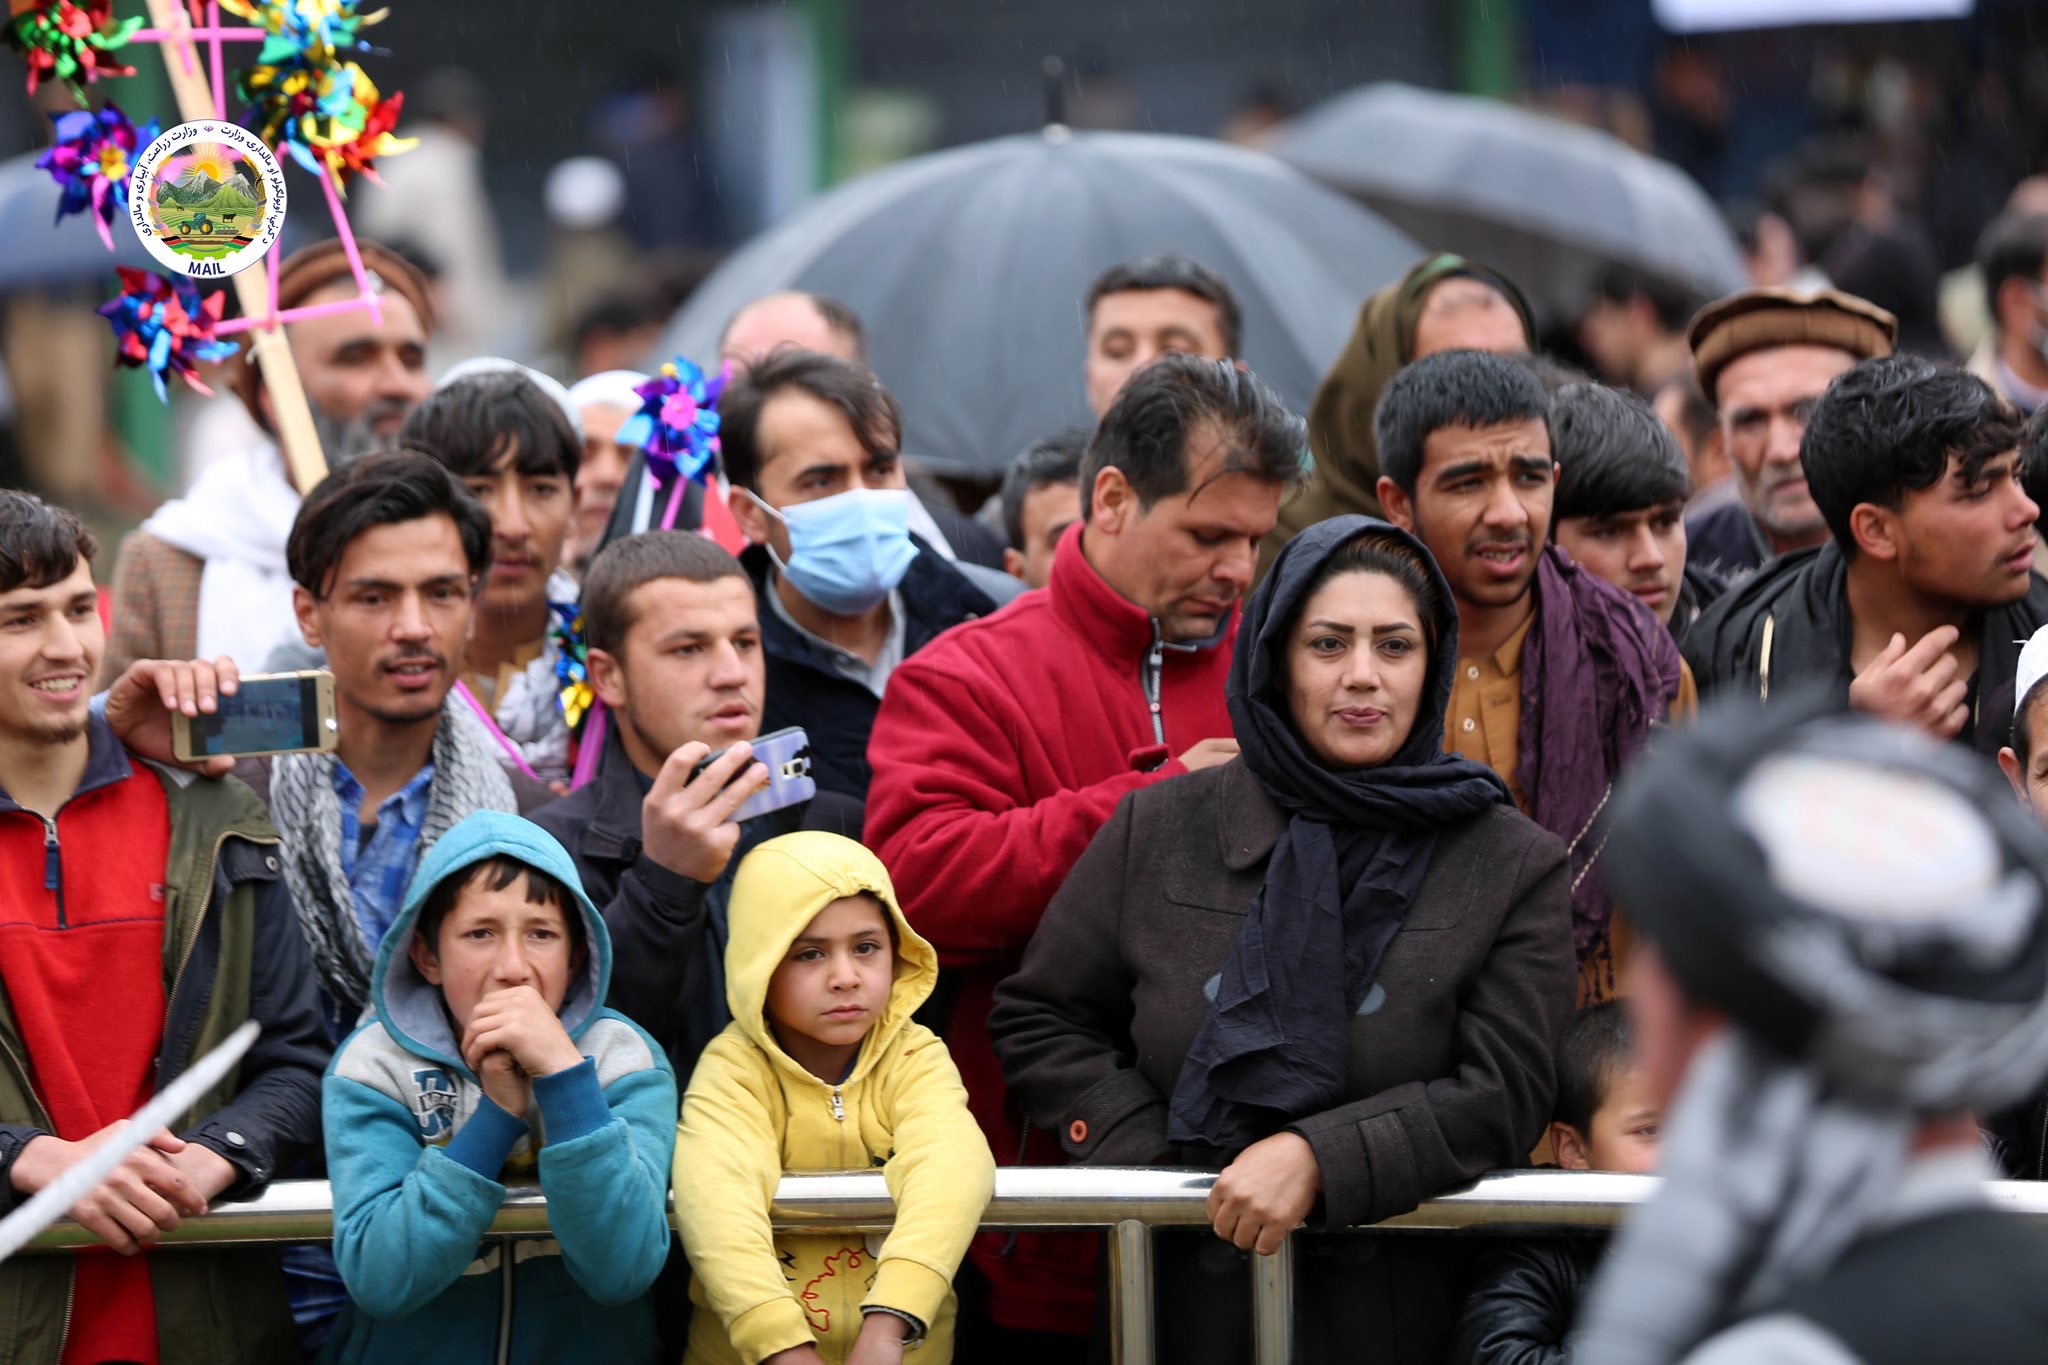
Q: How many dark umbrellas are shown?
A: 2